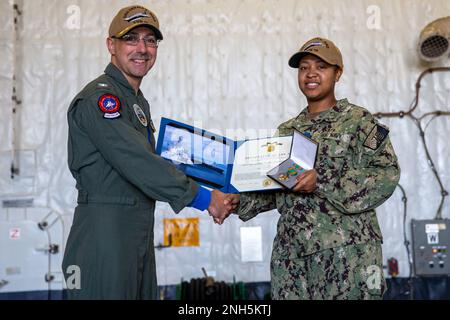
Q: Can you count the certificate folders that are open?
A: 1